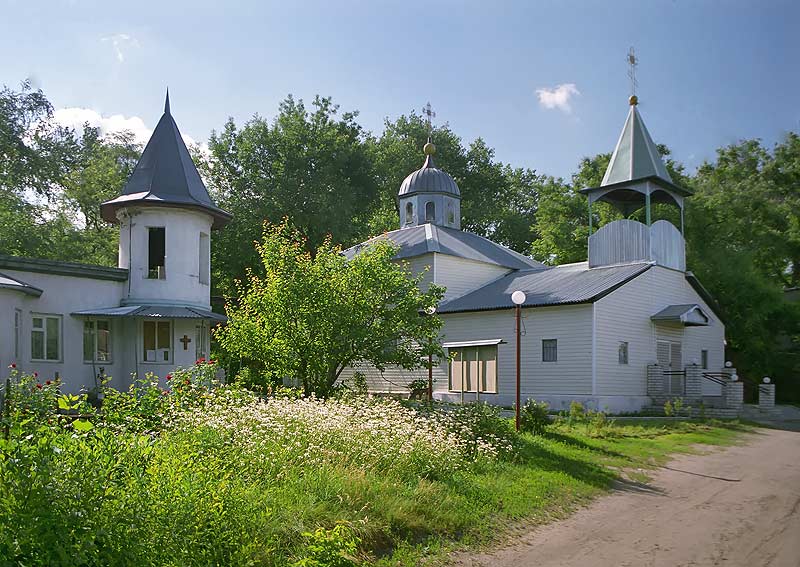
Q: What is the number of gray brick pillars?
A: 5